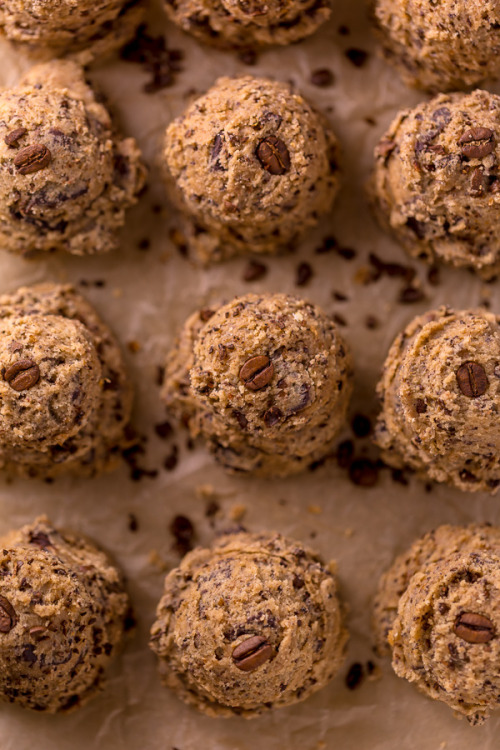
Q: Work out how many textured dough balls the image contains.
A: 12